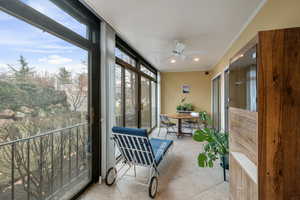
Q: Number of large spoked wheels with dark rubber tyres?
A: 2